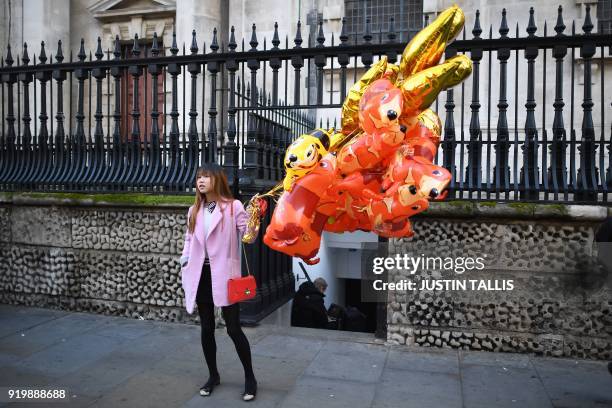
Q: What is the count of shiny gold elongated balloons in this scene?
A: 3